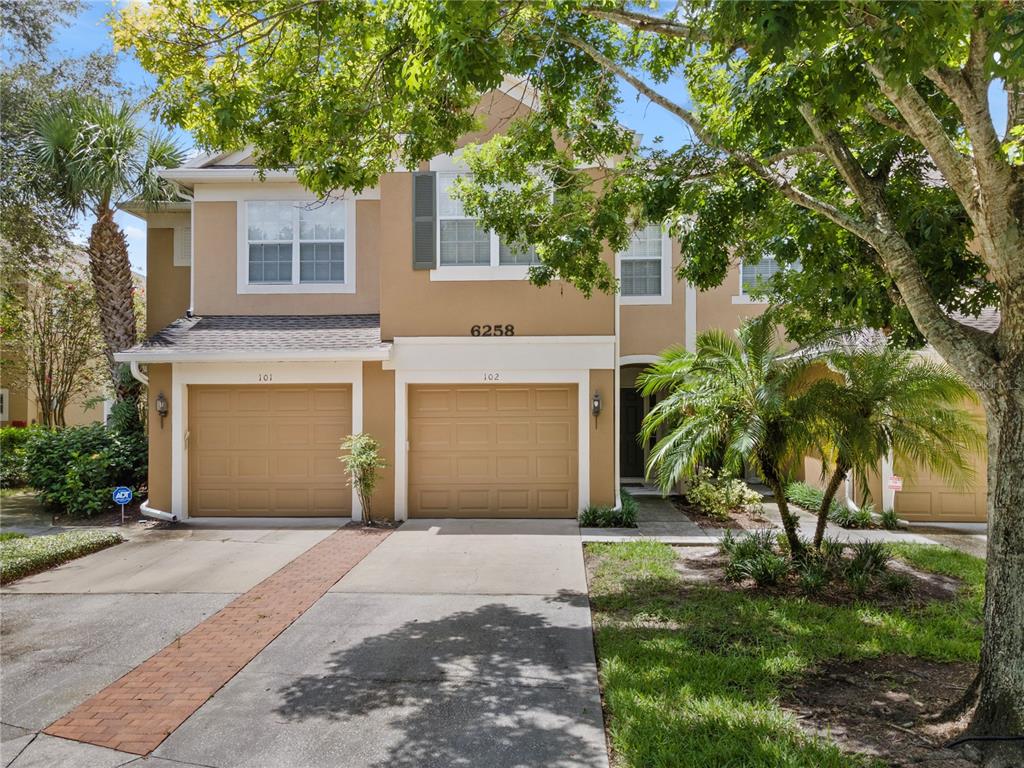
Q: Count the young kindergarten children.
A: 0